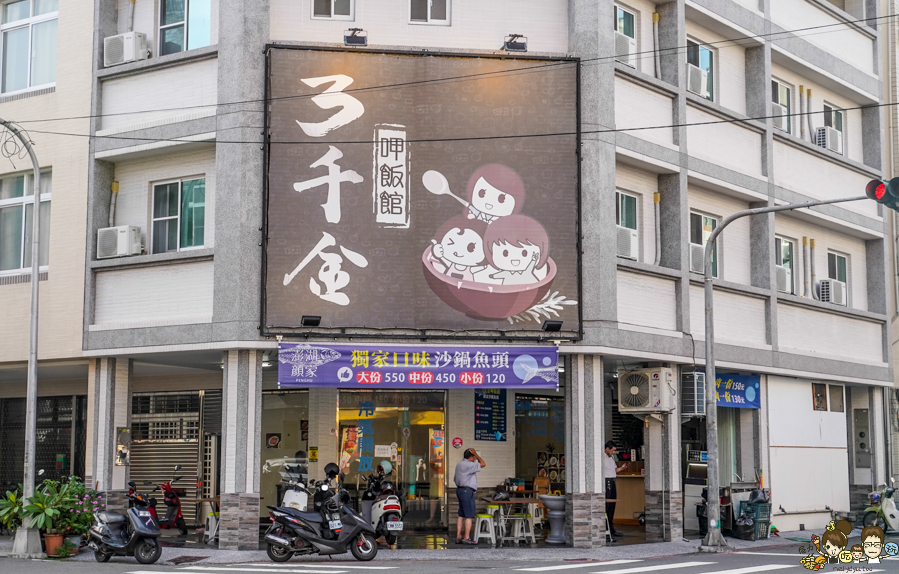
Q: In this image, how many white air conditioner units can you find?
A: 12